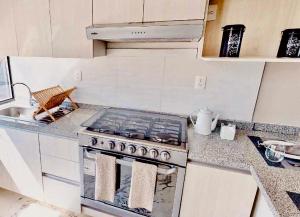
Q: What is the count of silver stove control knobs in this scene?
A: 7